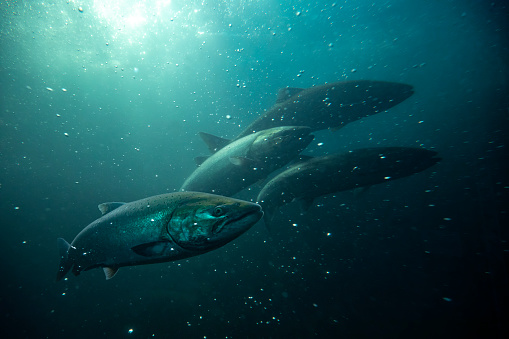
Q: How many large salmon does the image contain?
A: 4